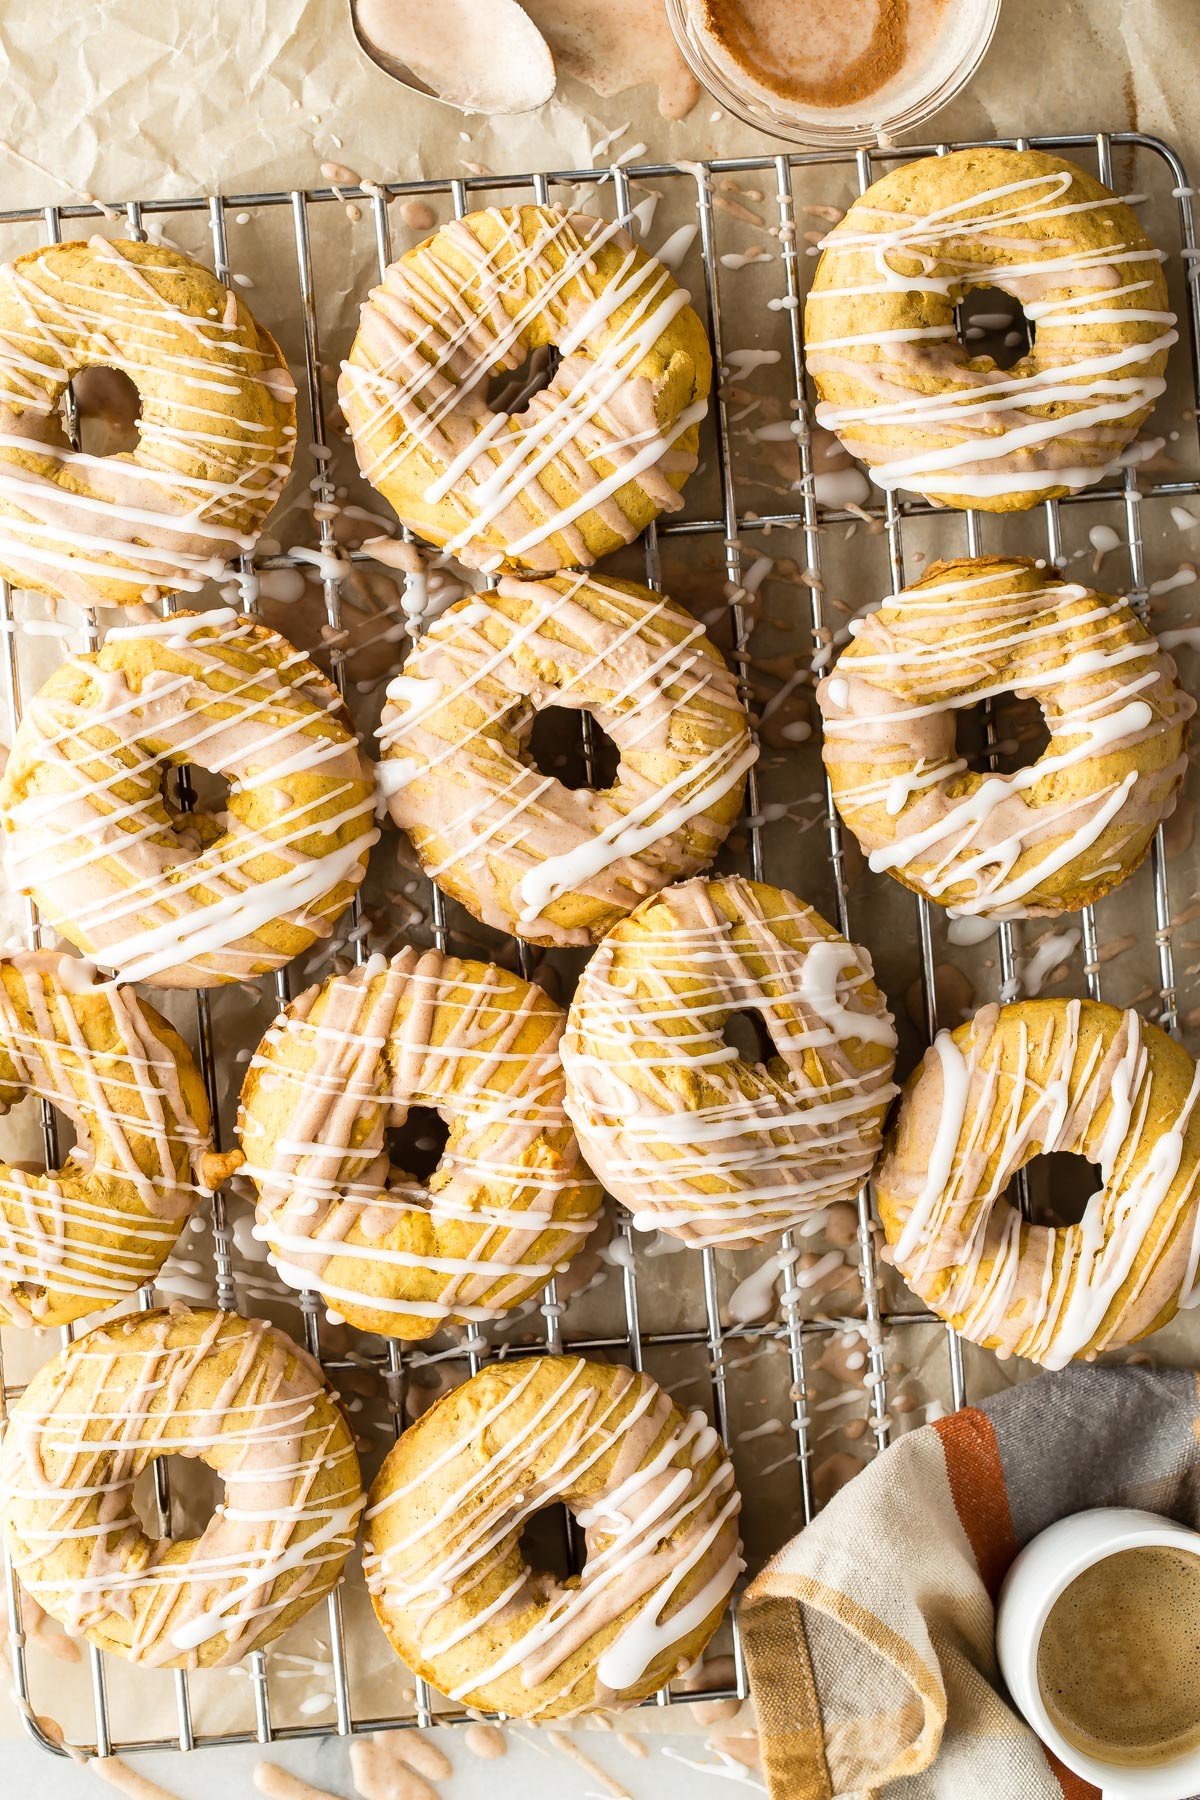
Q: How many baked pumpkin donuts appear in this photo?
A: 12